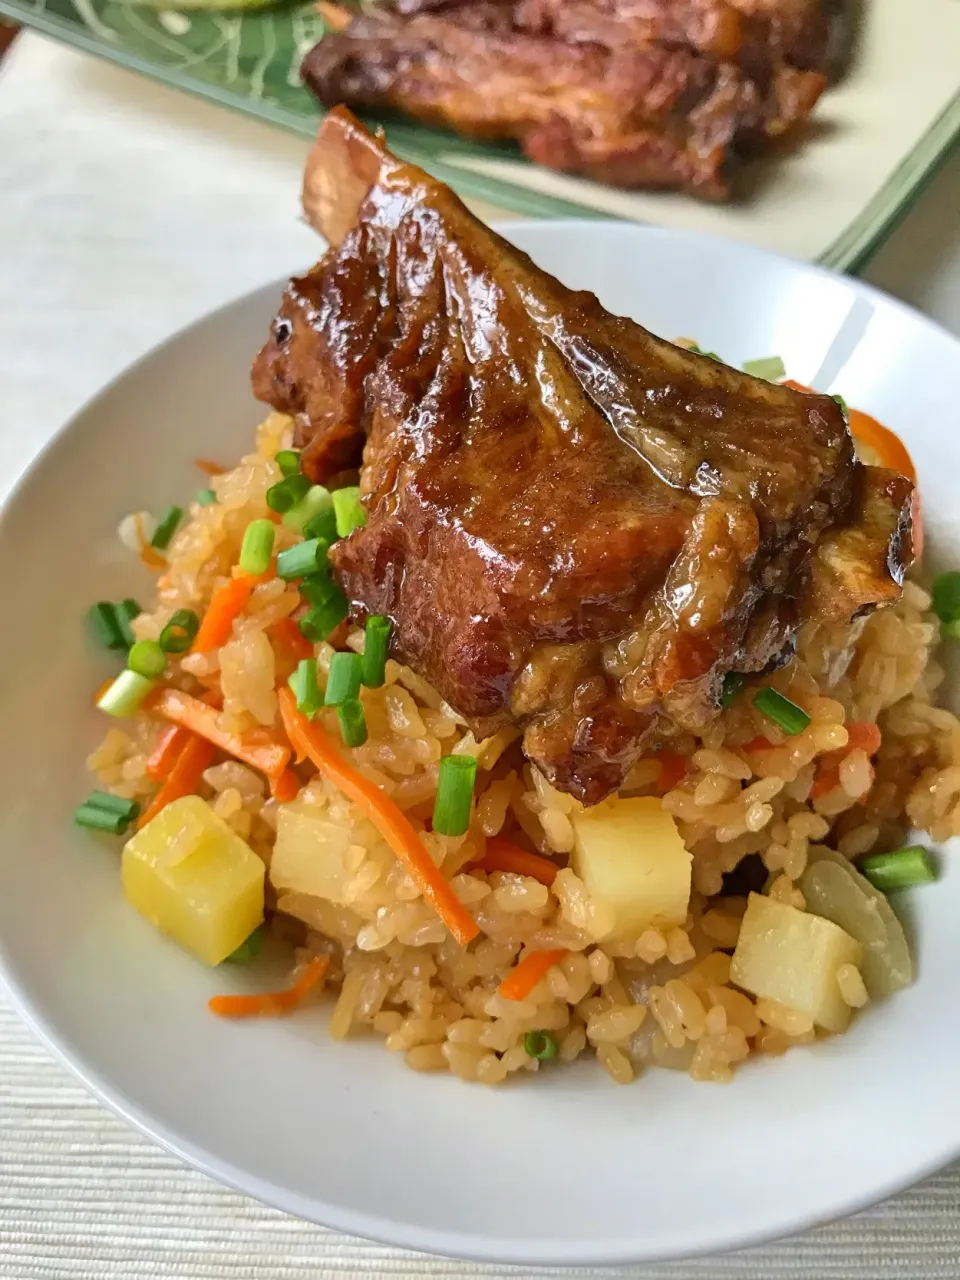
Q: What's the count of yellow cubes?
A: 4